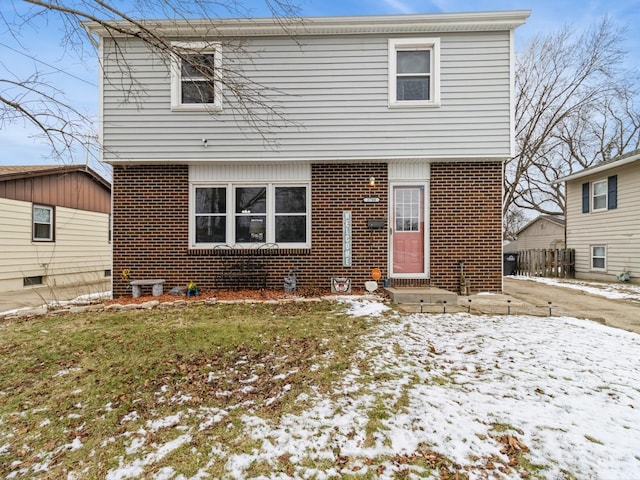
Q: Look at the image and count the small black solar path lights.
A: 5